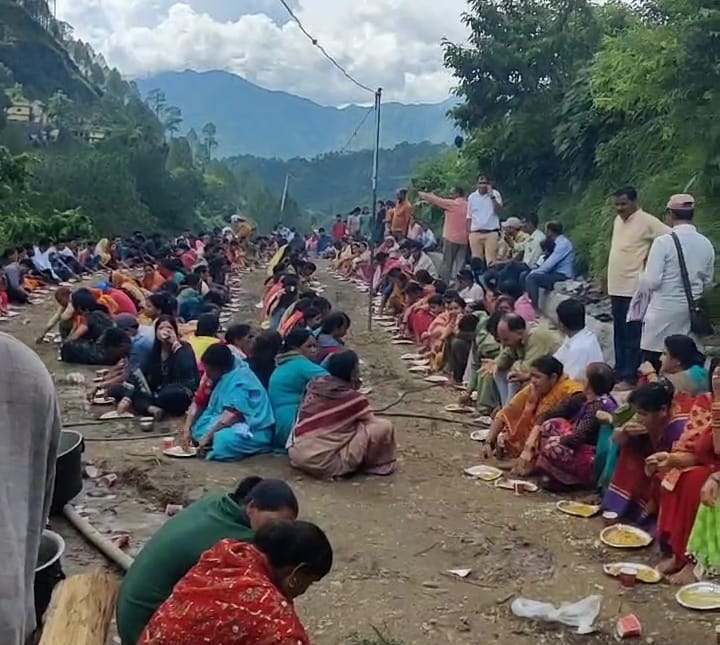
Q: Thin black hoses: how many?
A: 2